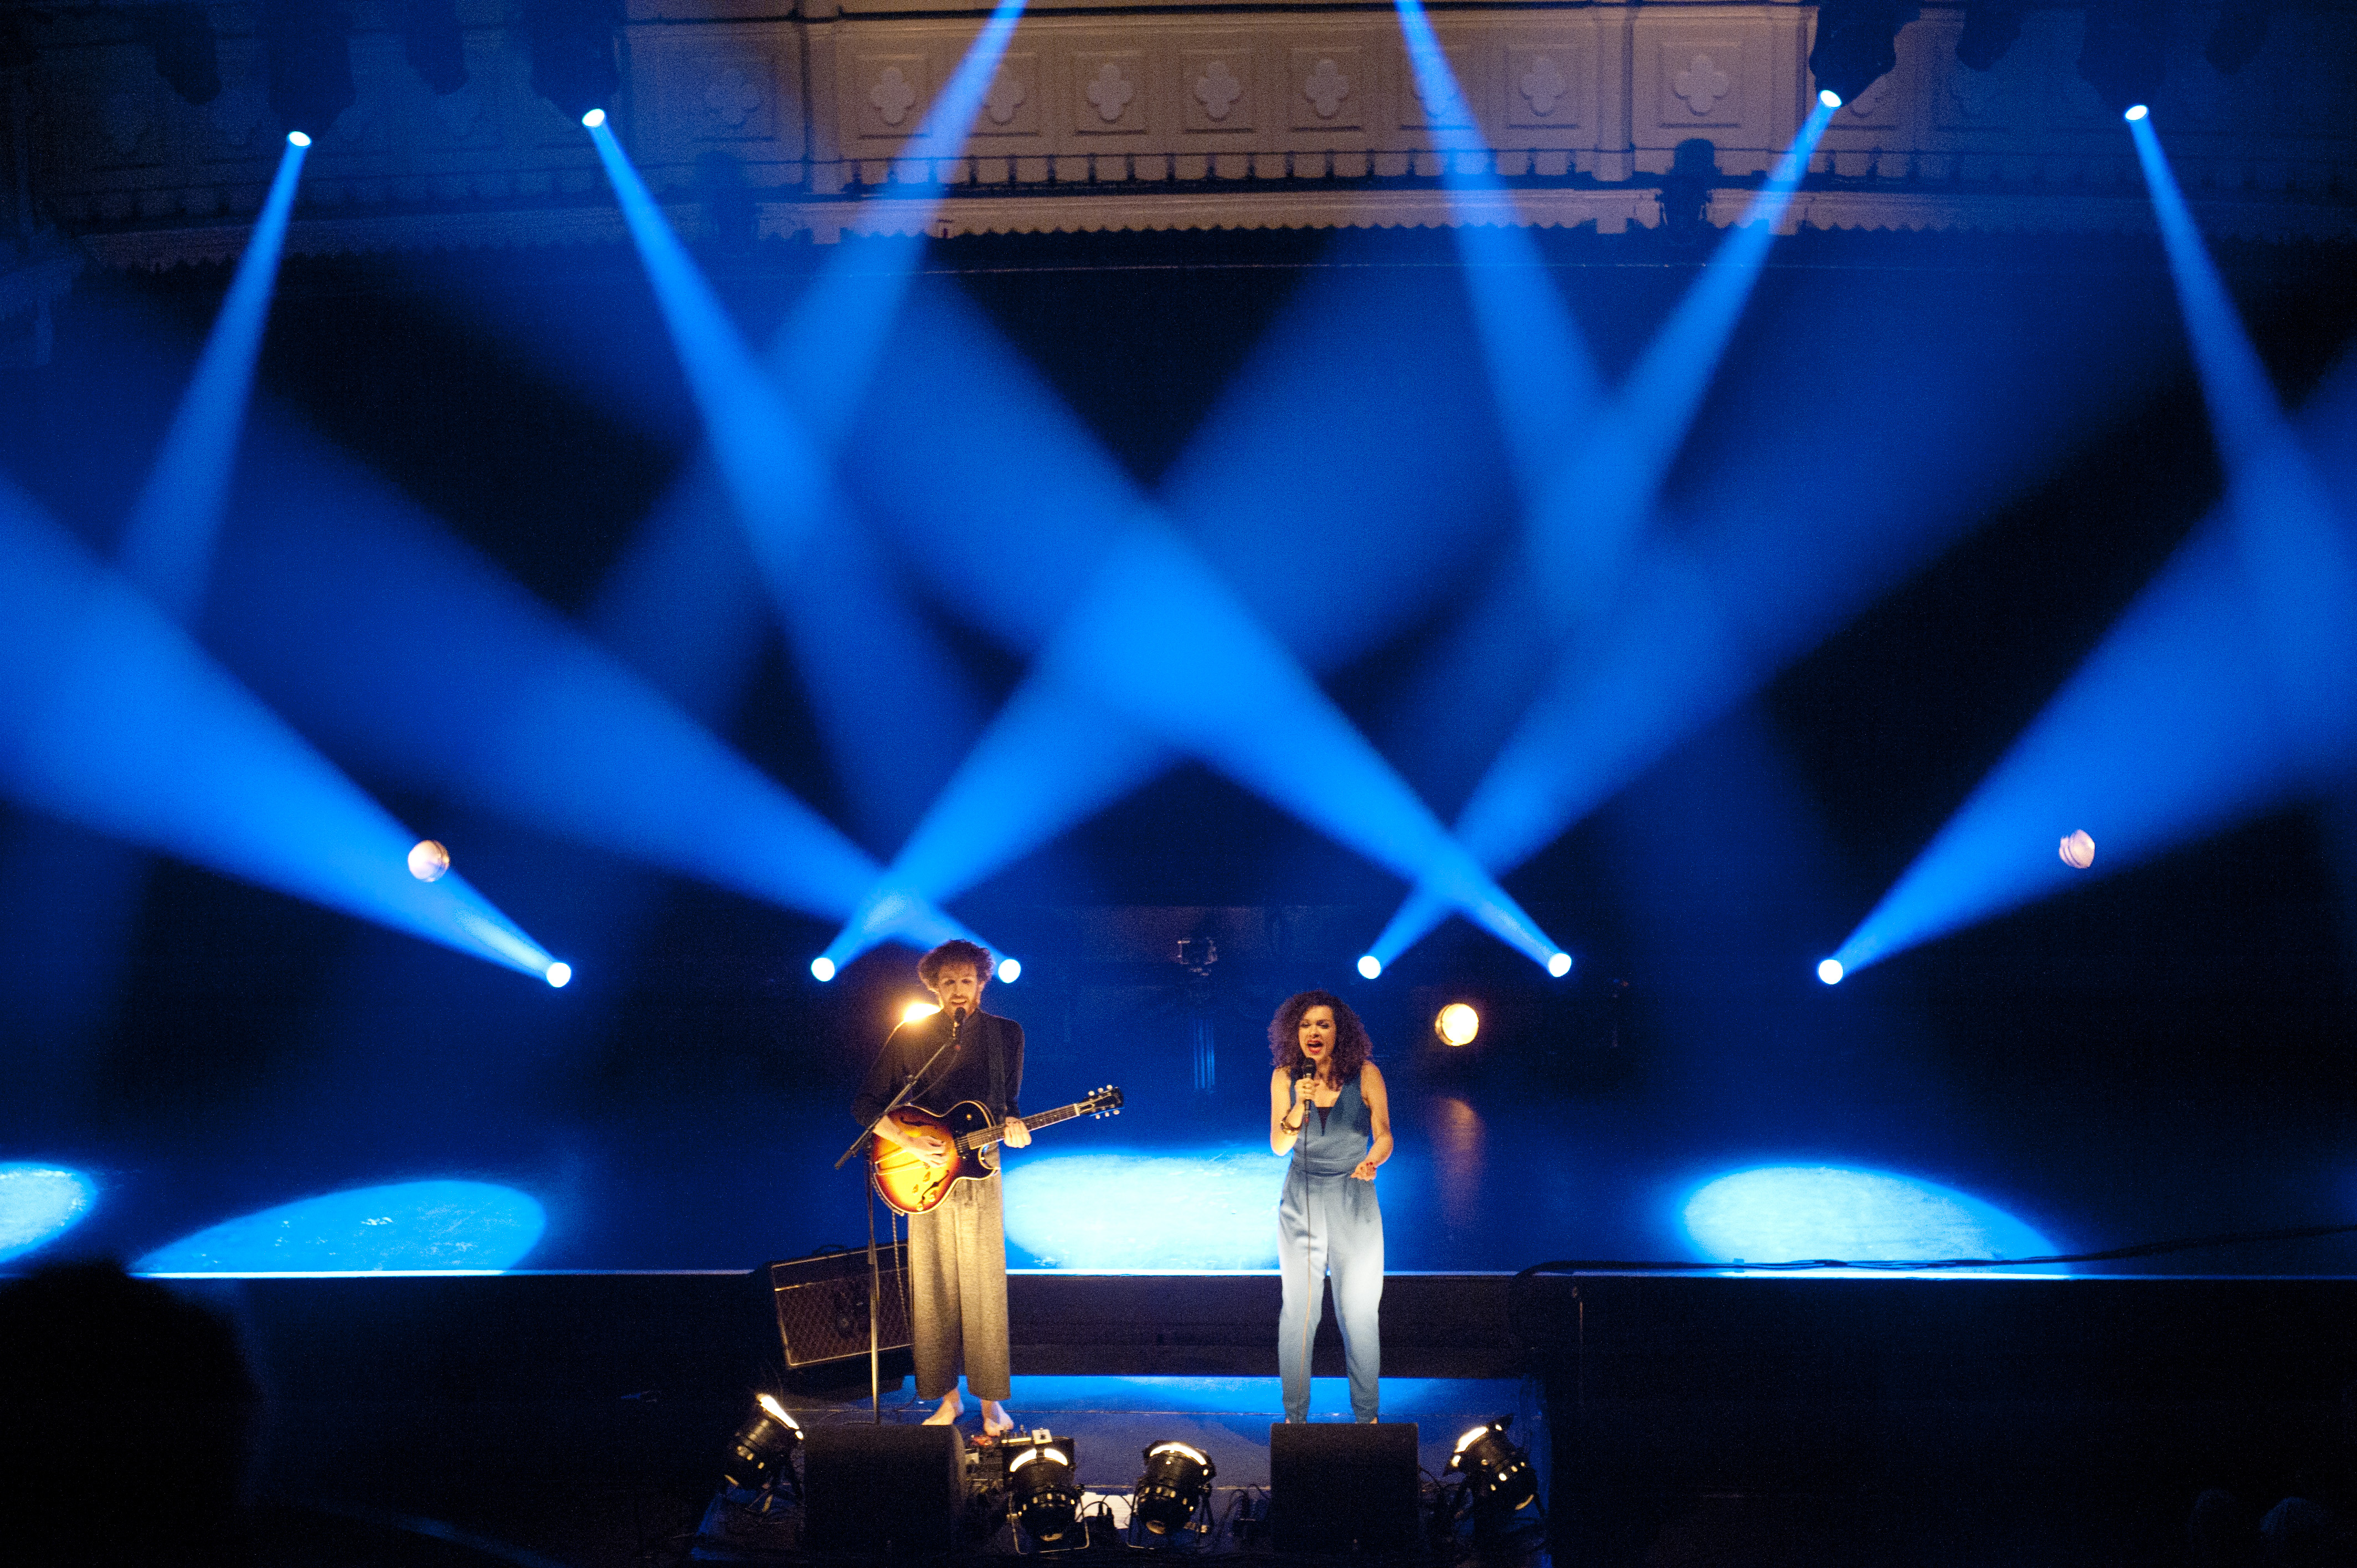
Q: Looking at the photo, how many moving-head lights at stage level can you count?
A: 6